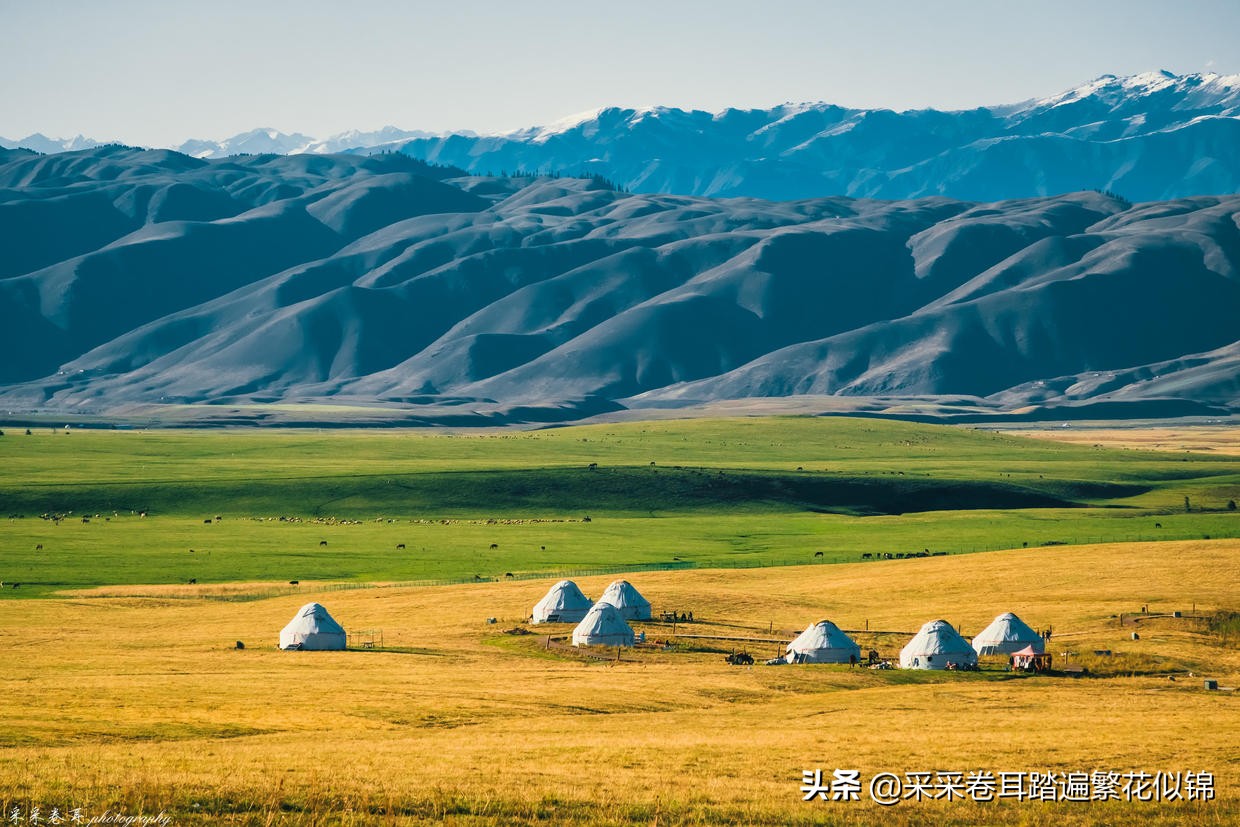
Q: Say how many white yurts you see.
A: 7